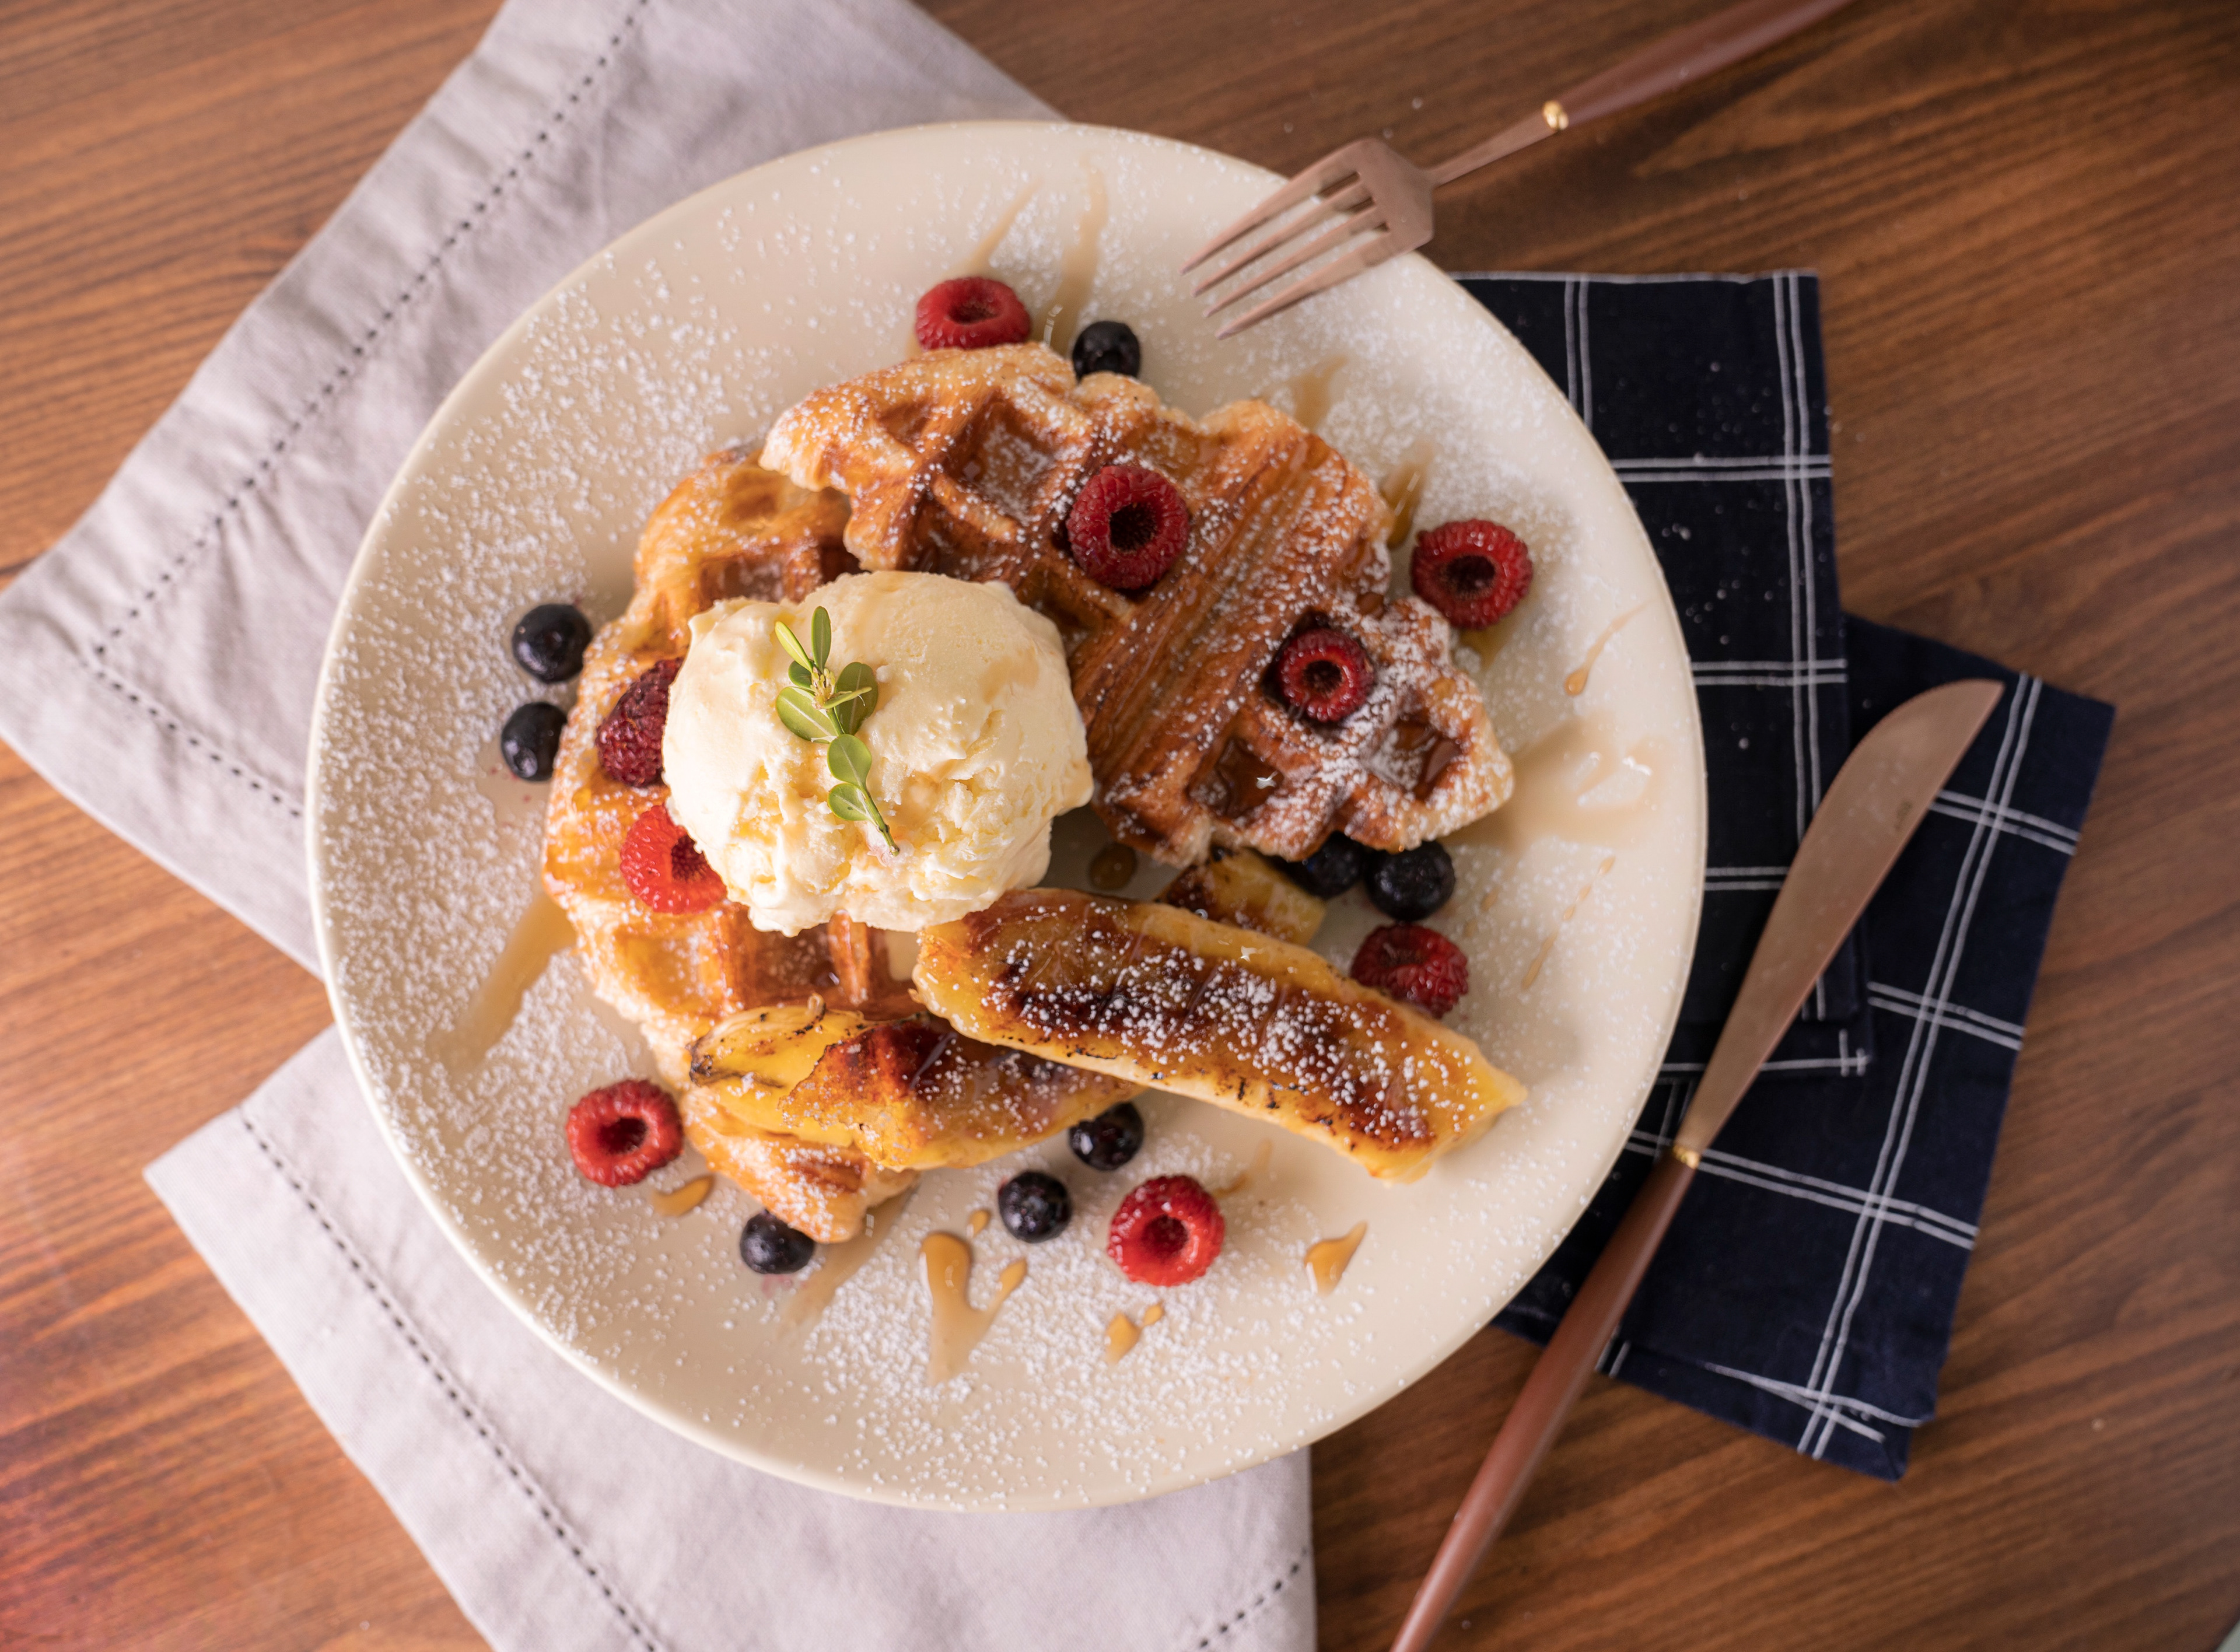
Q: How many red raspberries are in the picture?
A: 9